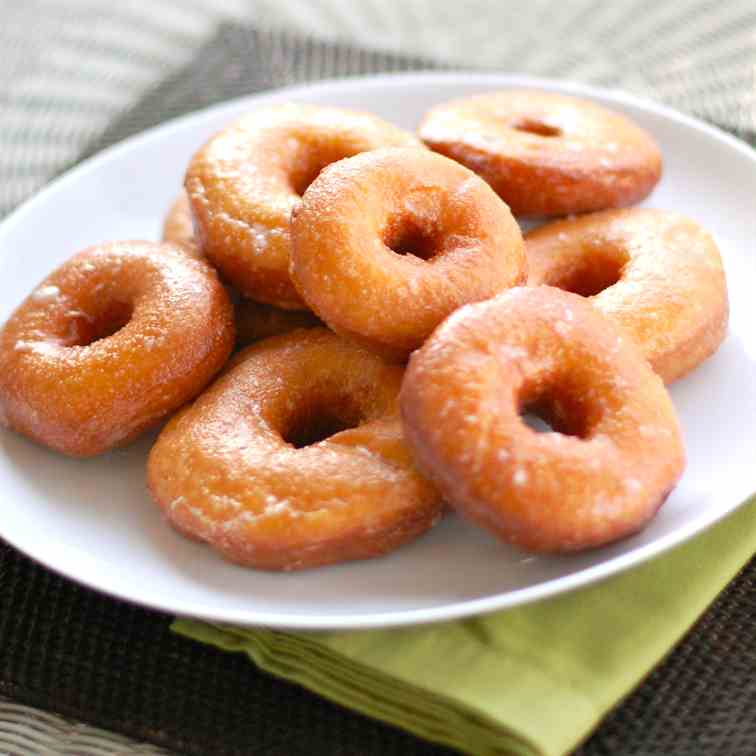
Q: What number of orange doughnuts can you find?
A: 8